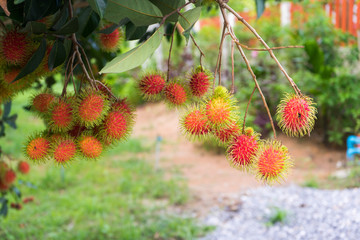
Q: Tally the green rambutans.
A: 0